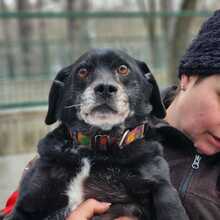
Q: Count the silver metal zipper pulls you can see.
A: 1